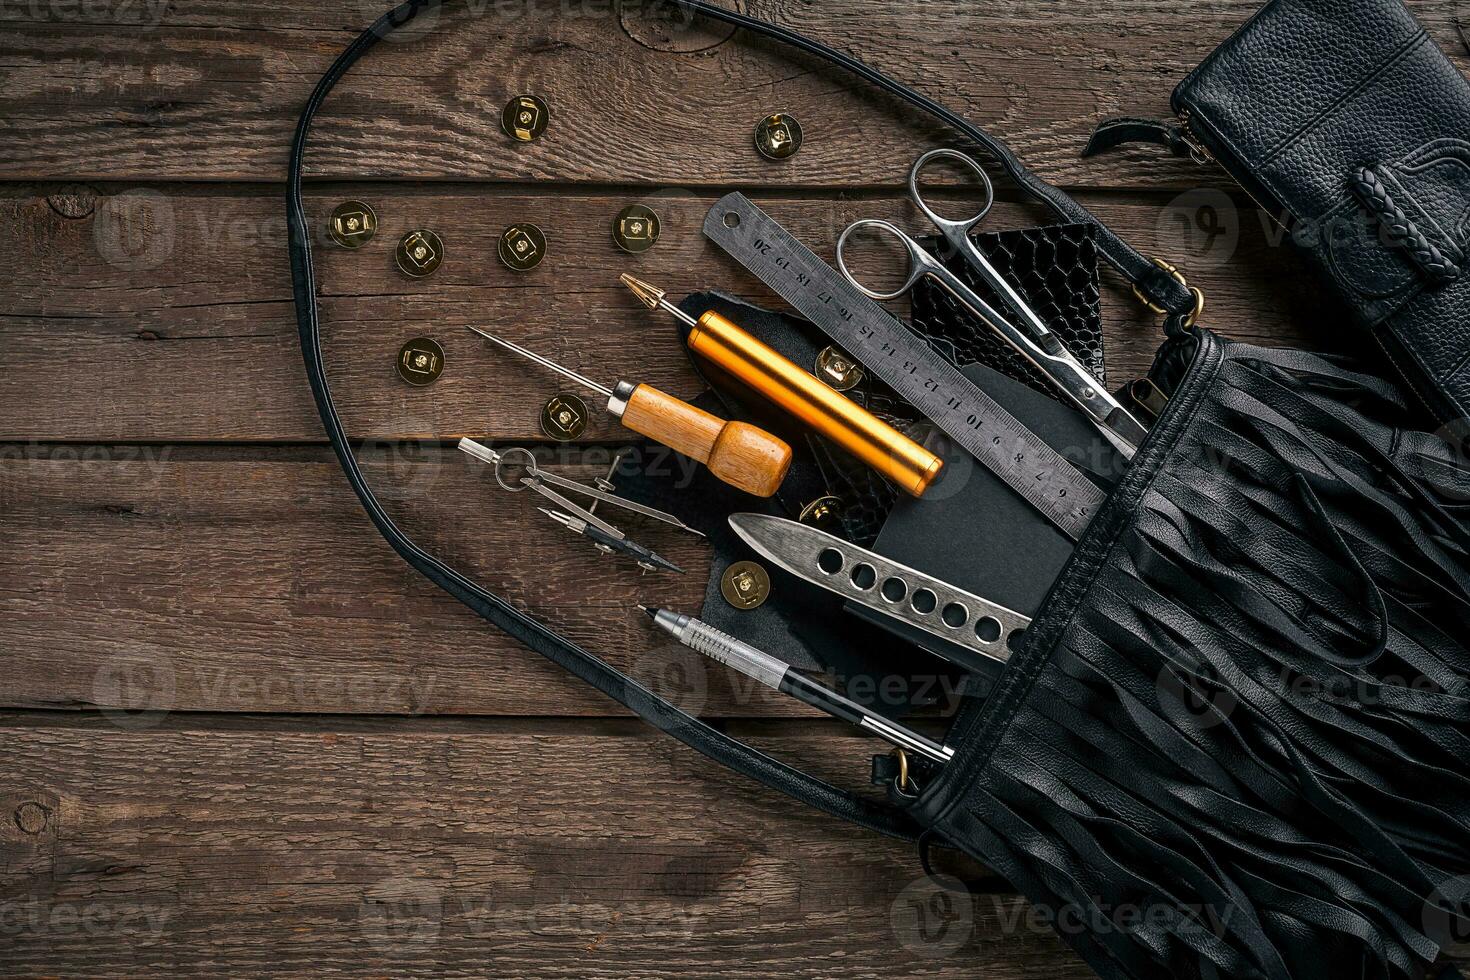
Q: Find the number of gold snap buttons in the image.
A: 11